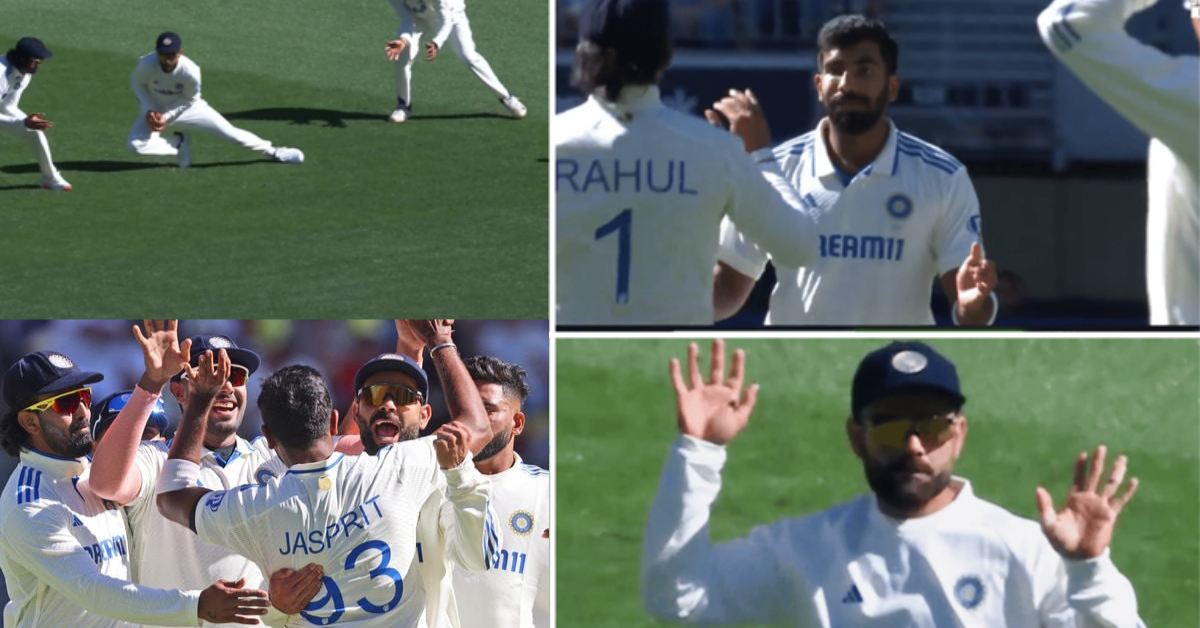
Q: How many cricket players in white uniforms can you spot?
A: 13